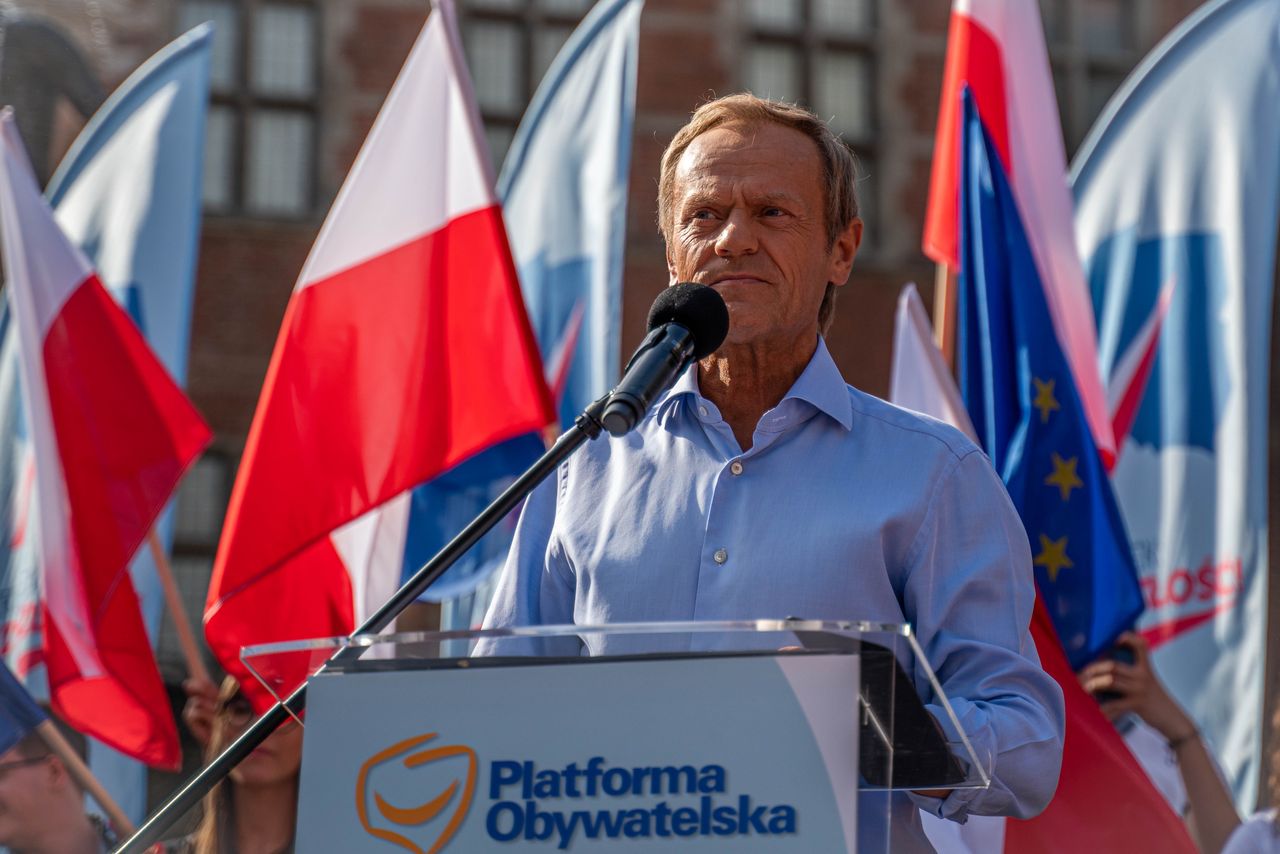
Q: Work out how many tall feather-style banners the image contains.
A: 3